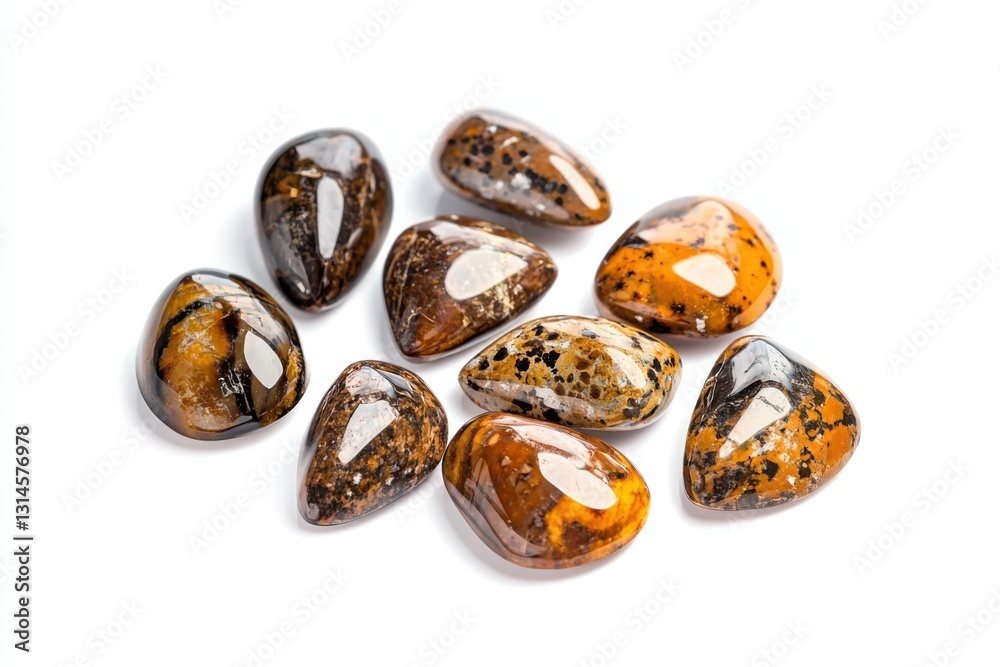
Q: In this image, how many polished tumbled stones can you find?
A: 9